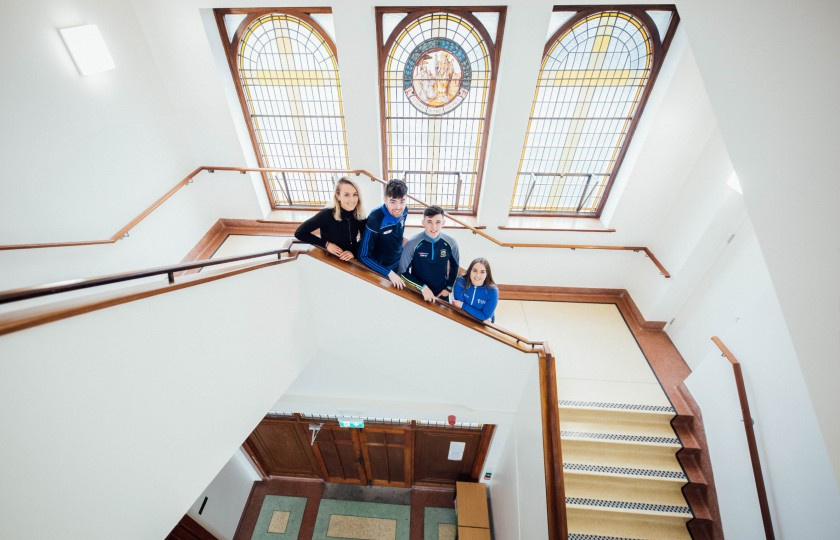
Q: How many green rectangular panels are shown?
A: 3